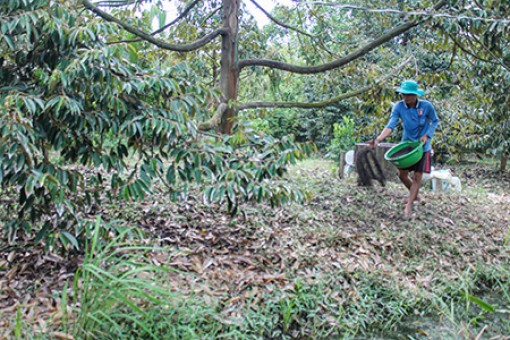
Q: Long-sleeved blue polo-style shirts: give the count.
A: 1